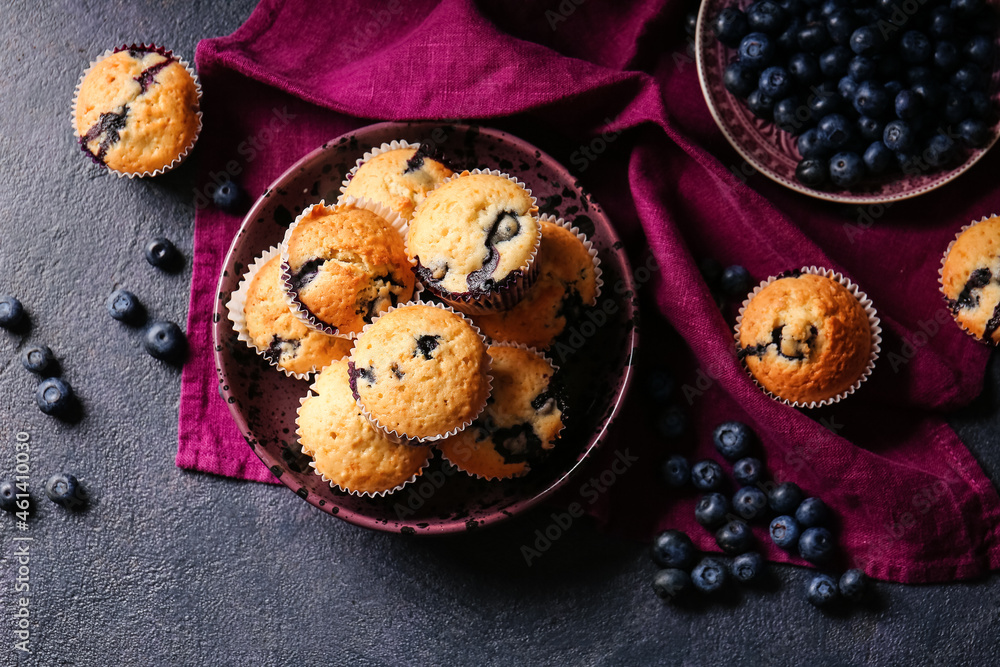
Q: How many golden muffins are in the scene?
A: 11